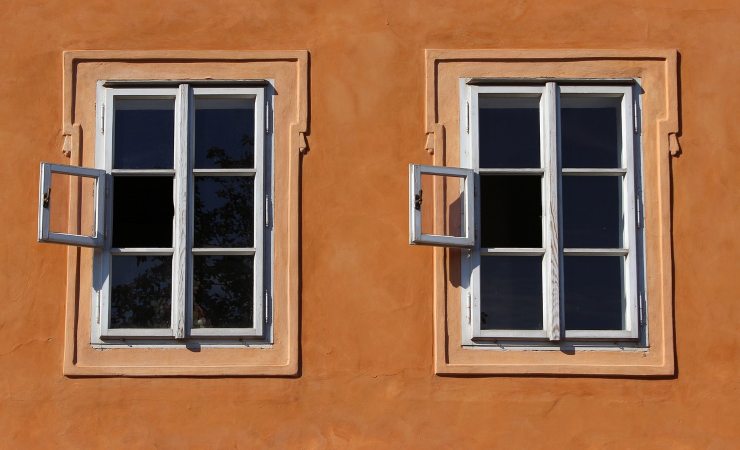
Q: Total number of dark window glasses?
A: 10